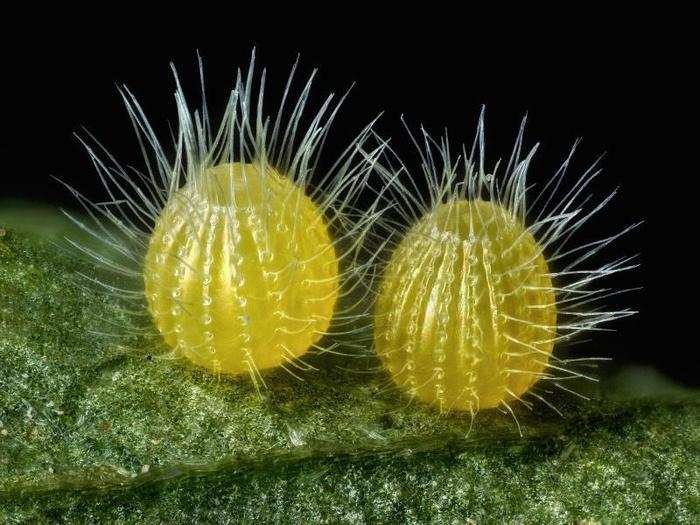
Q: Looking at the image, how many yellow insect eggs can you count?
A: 2